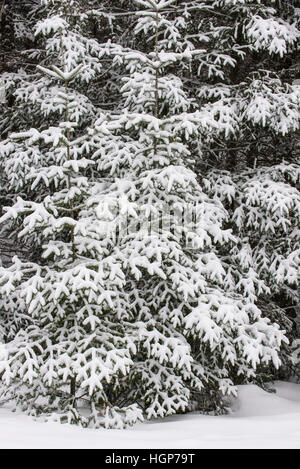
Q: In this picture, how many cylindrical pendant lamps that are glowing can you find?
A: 0